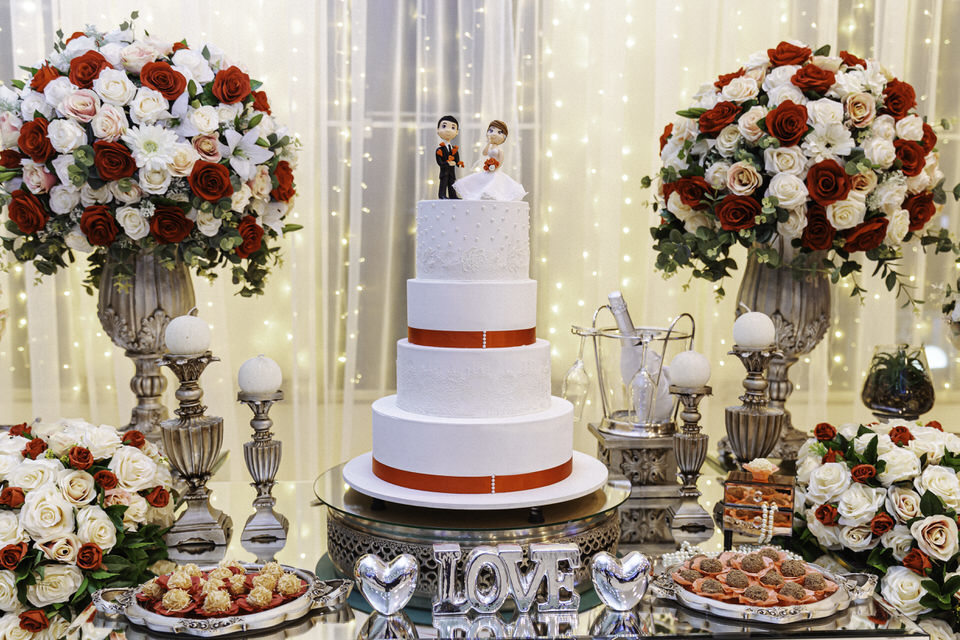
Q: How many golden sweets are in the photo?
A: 13